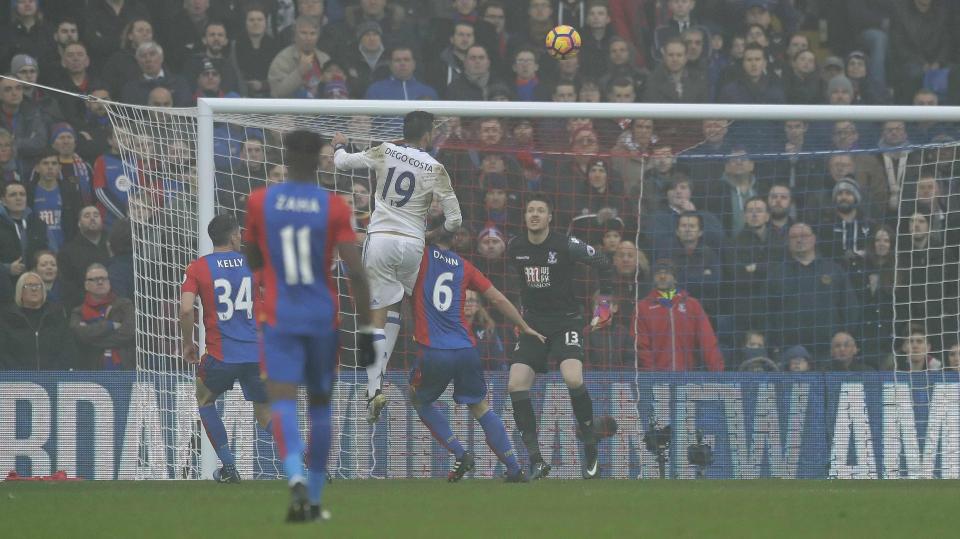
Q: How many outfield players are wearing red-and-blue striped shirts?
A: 3